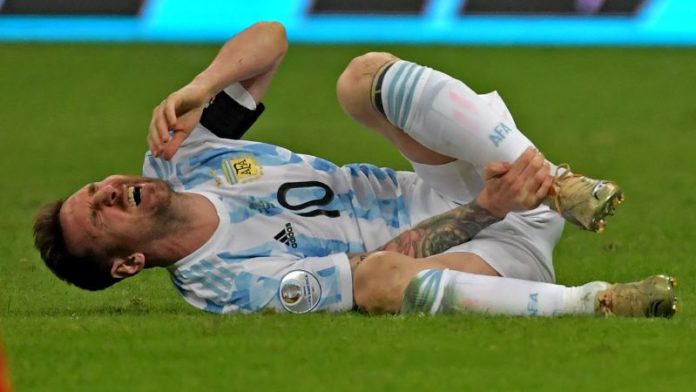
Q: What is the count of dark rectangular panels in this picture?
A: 3